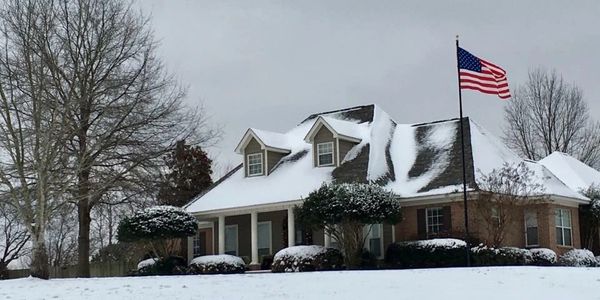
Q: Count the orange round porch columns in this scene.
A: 0